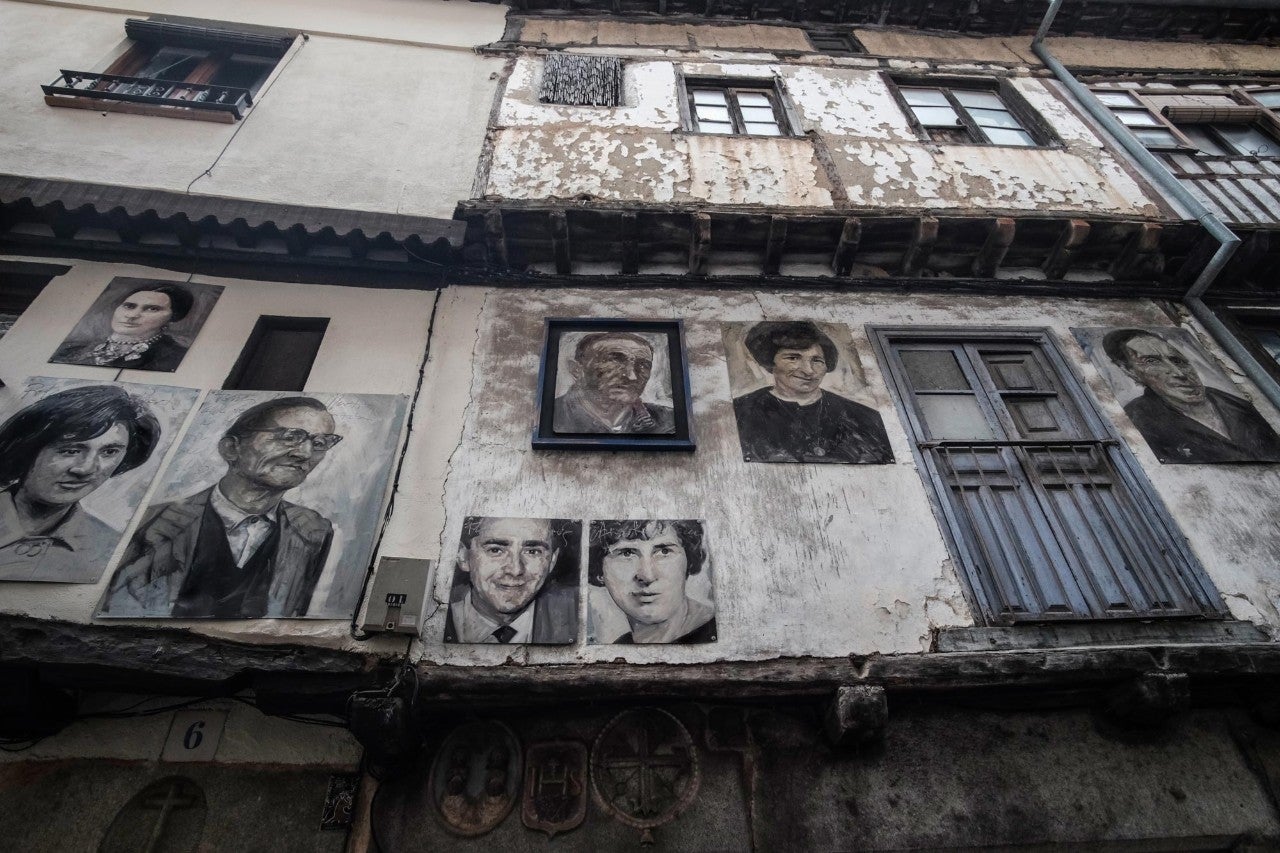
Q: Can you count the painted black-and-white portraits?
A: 8